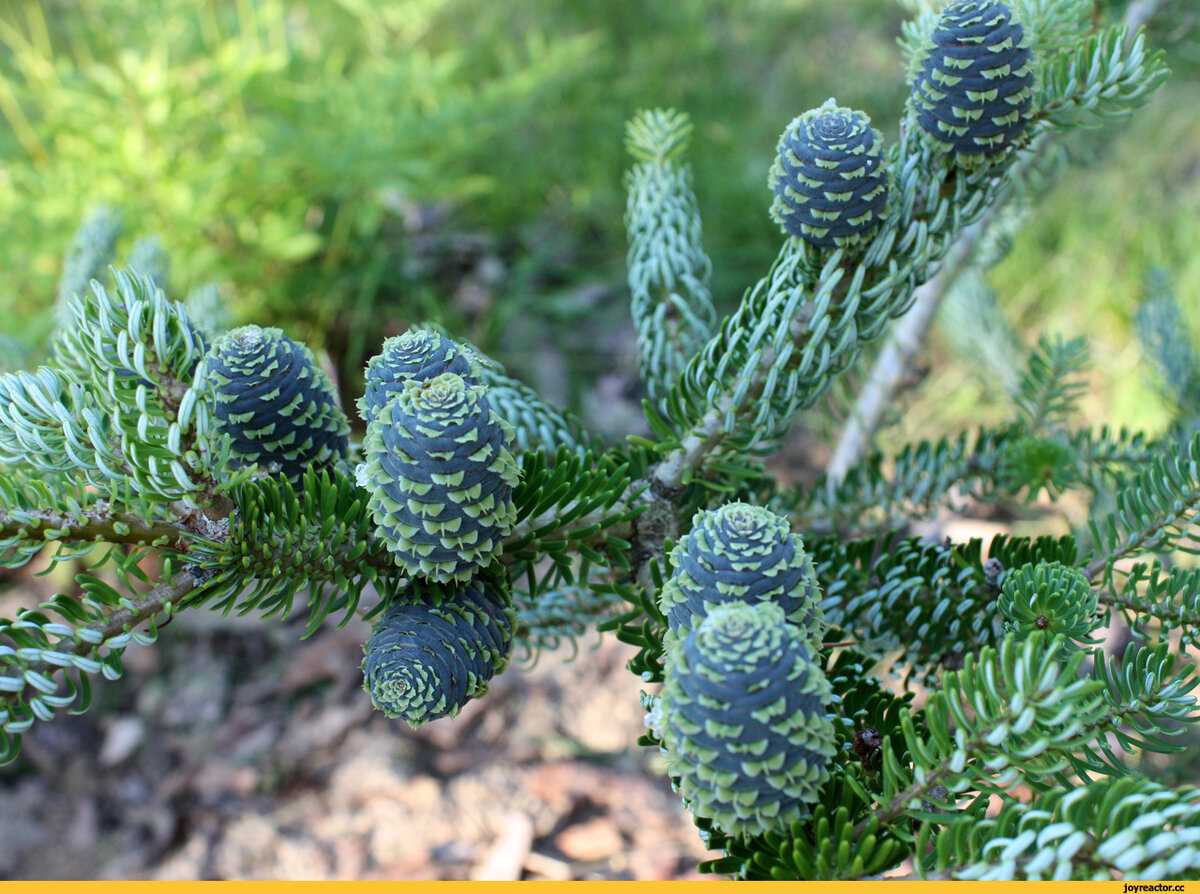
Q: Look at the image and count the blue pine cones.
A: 8